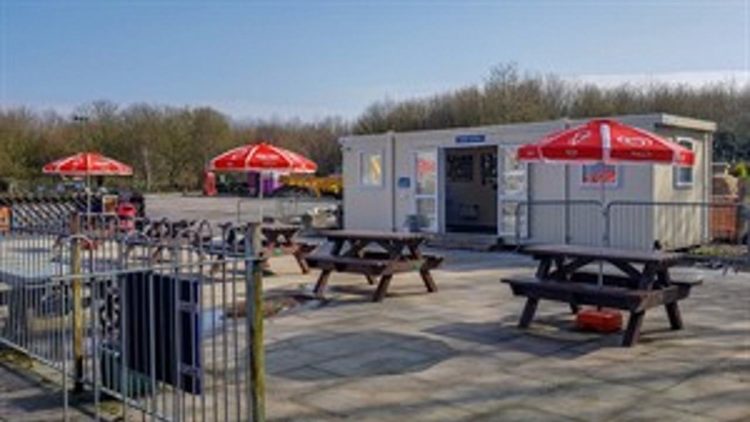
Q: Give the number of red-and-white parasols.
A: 3